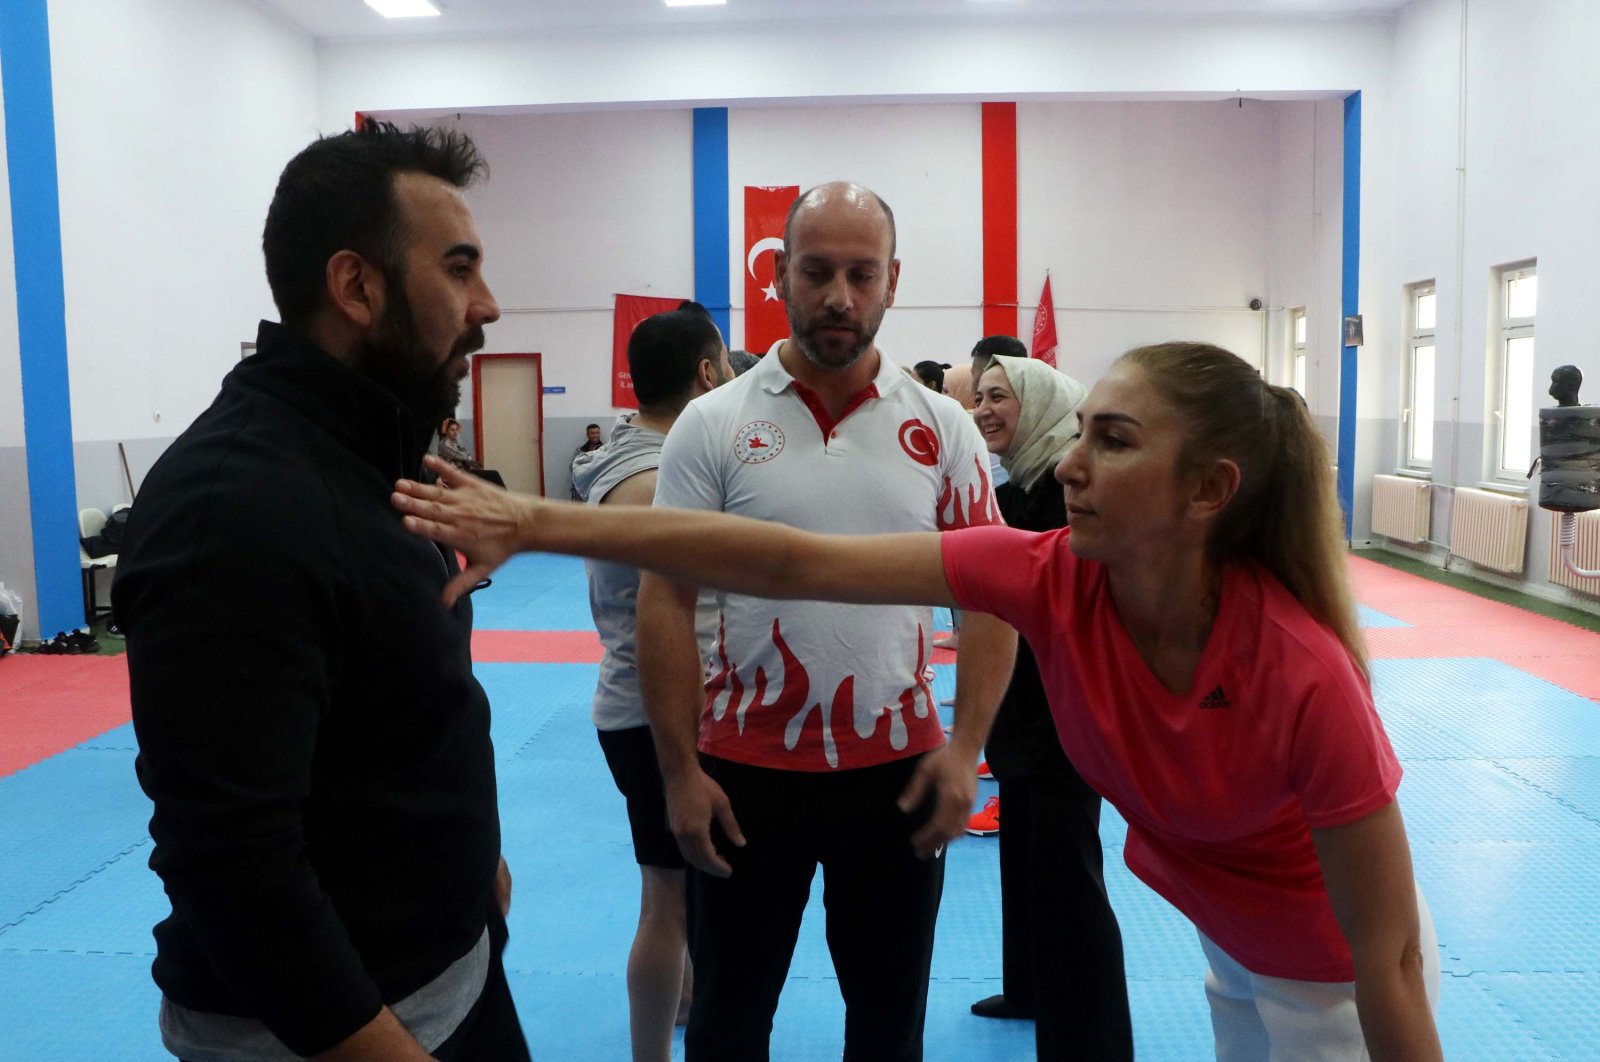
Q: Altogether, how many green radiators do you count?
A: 0